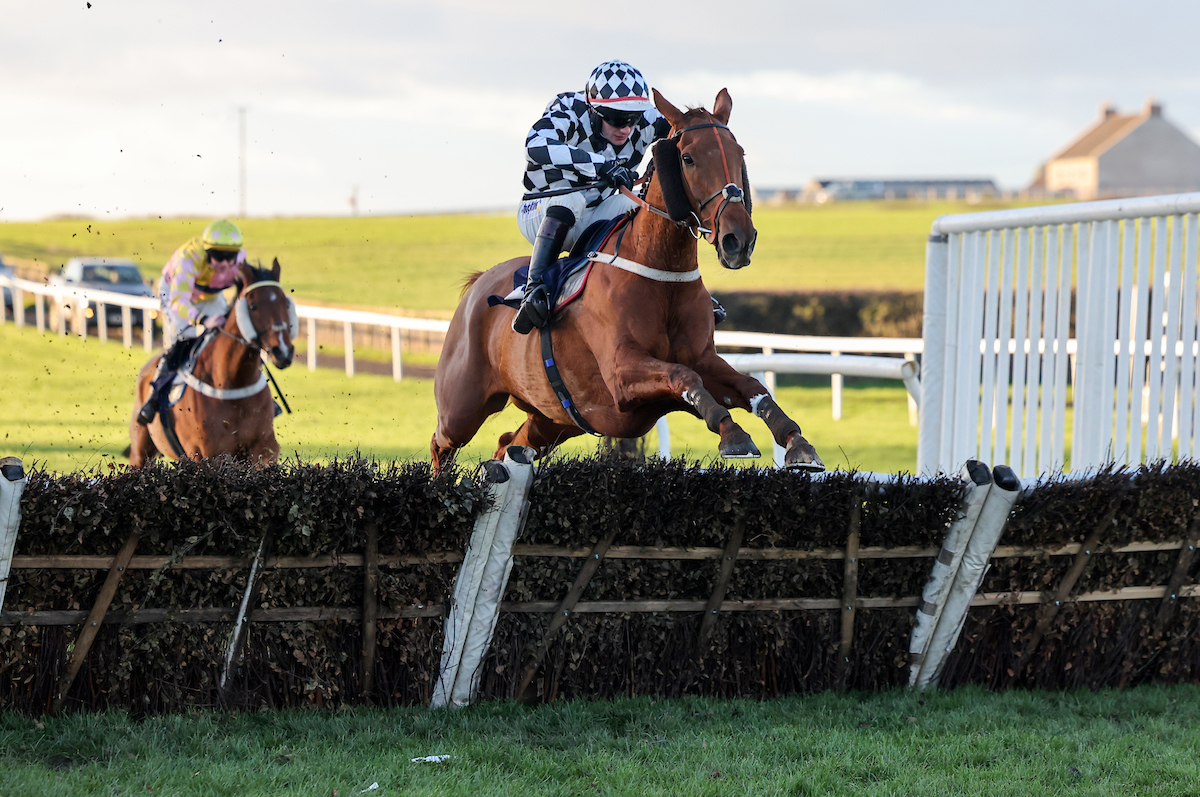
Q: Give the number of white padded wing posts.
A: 5